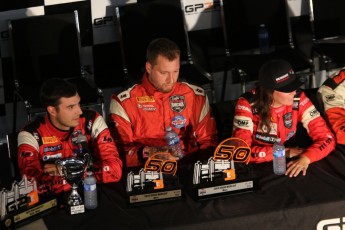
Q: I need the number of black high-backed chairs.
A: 4